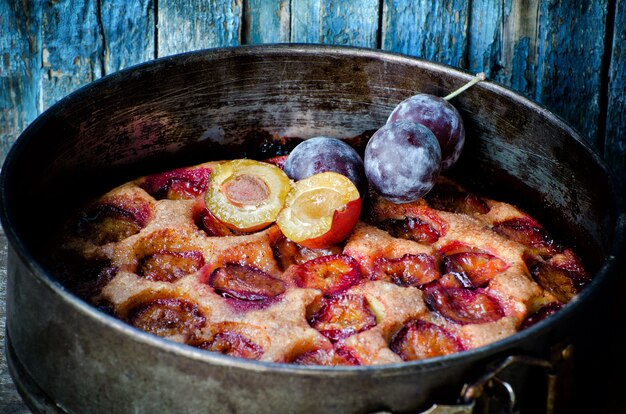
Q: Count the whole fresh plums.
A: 3